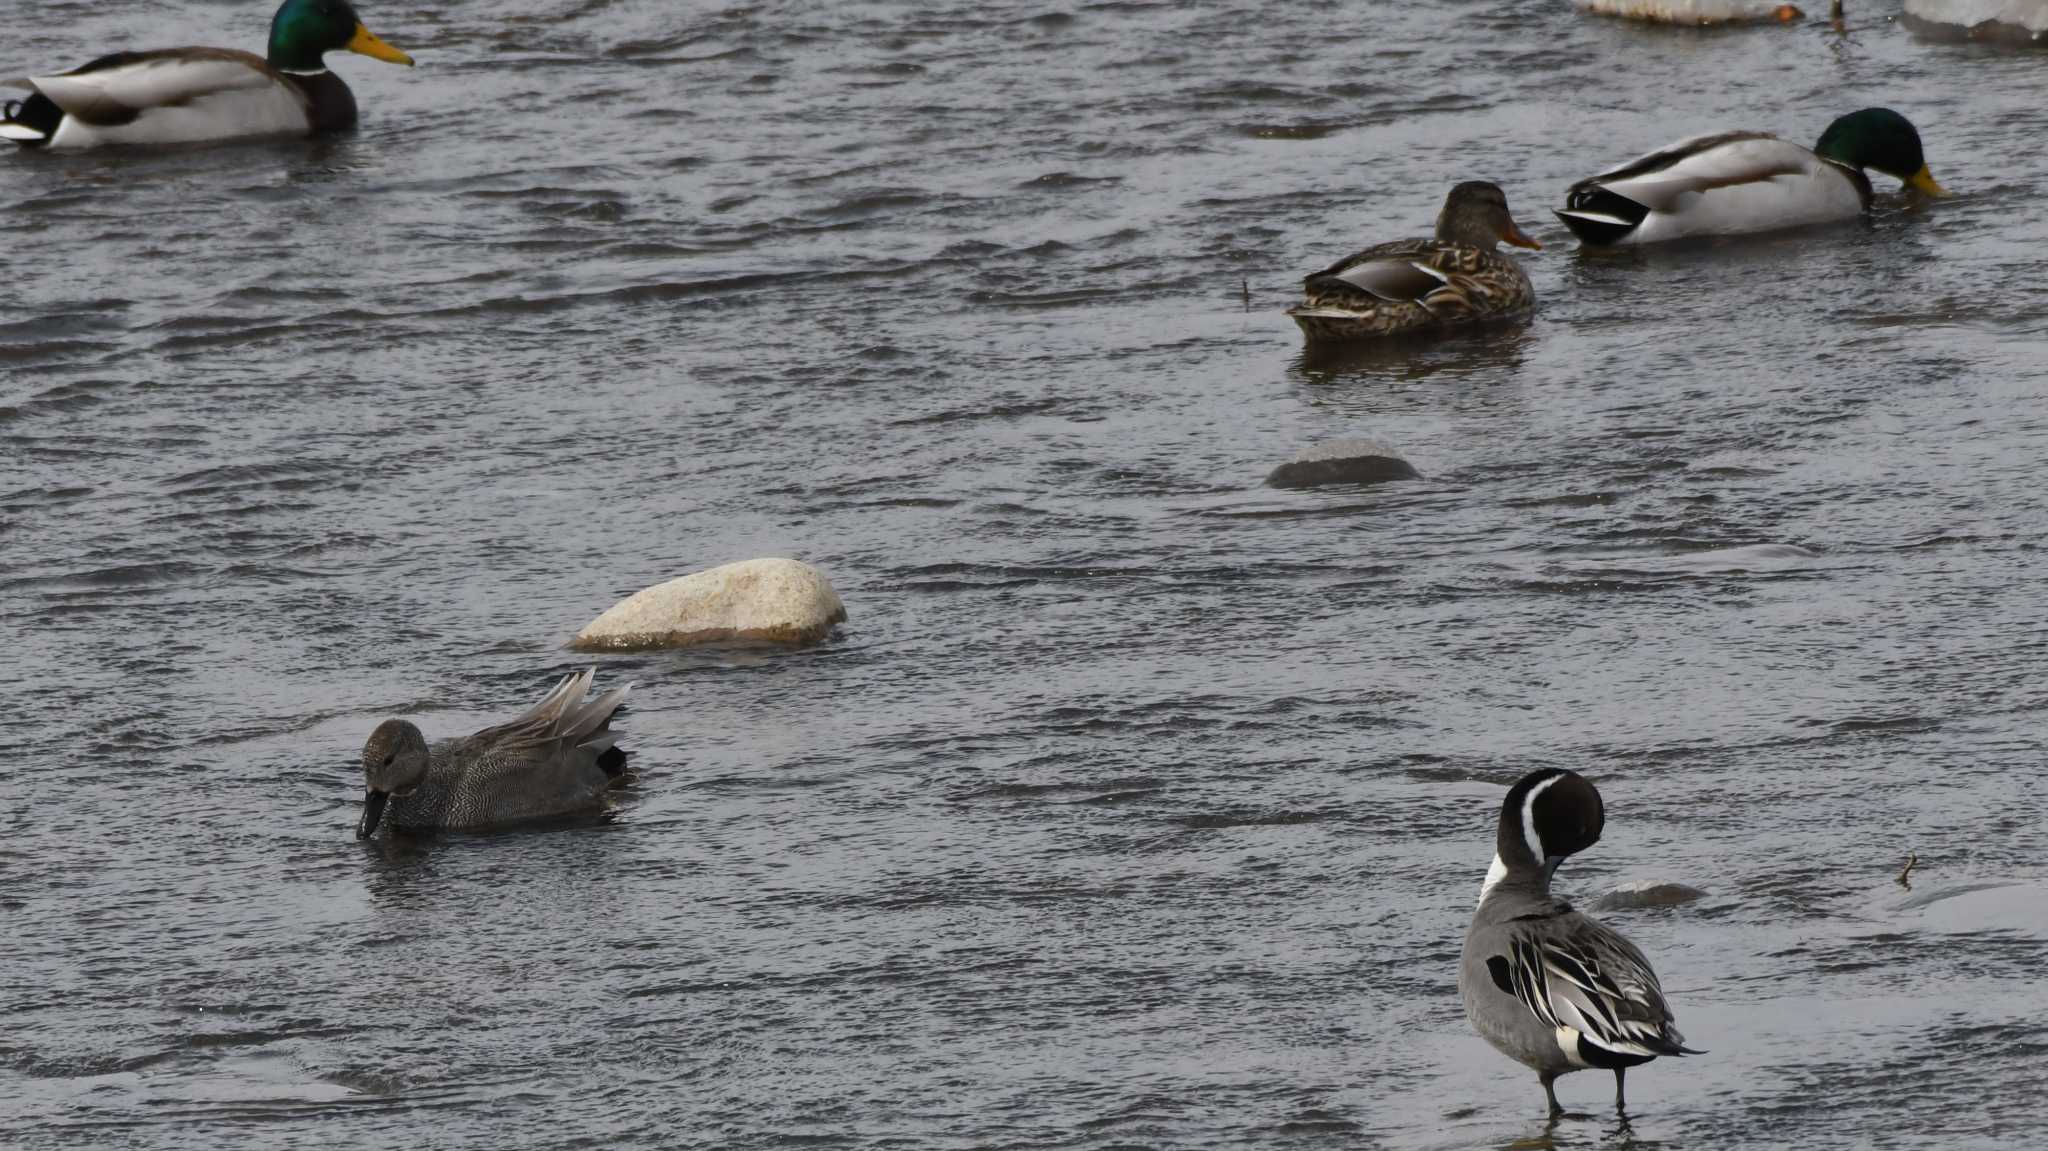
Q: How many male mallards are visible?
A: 2